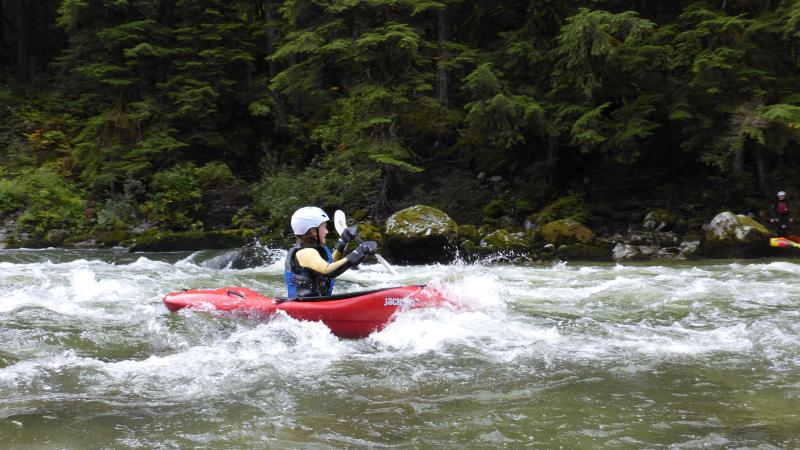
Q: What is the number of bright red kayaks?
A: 1